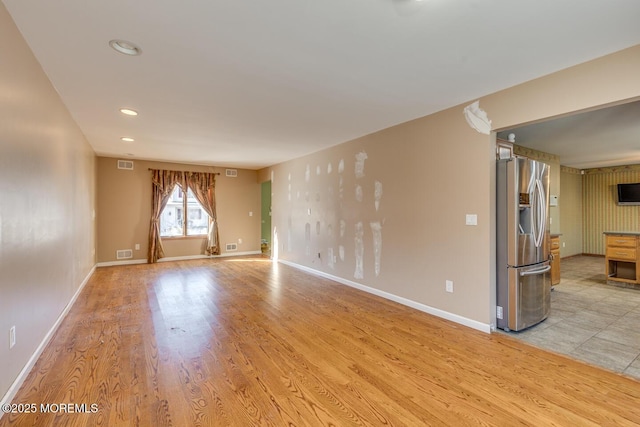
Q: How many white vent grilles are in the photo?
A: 4